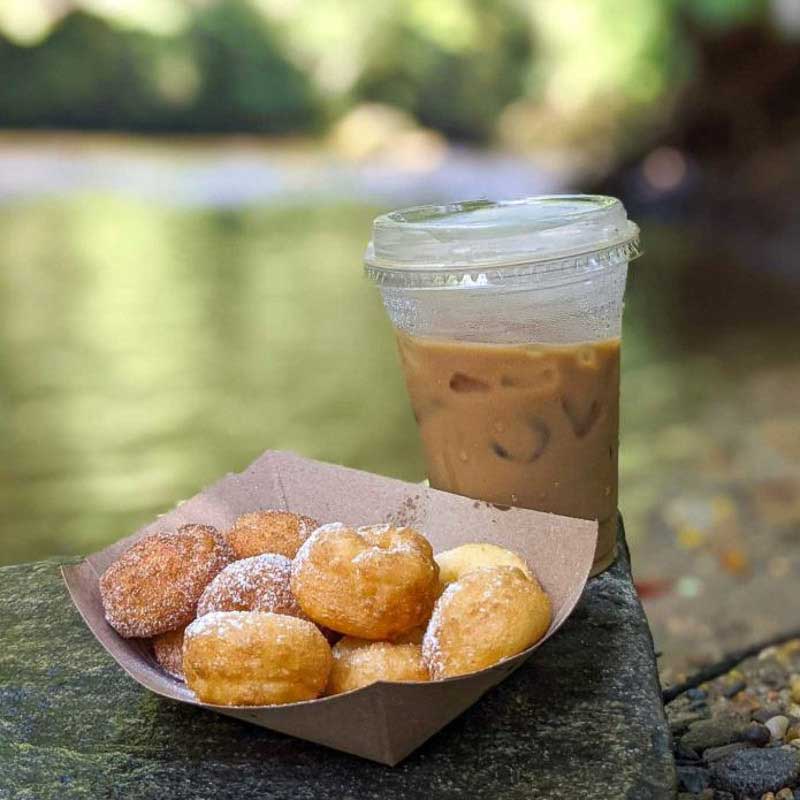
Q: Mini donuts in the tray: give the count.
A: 9